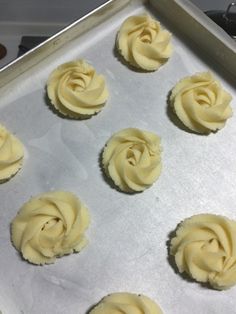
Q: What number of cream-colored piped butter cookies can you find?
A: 8